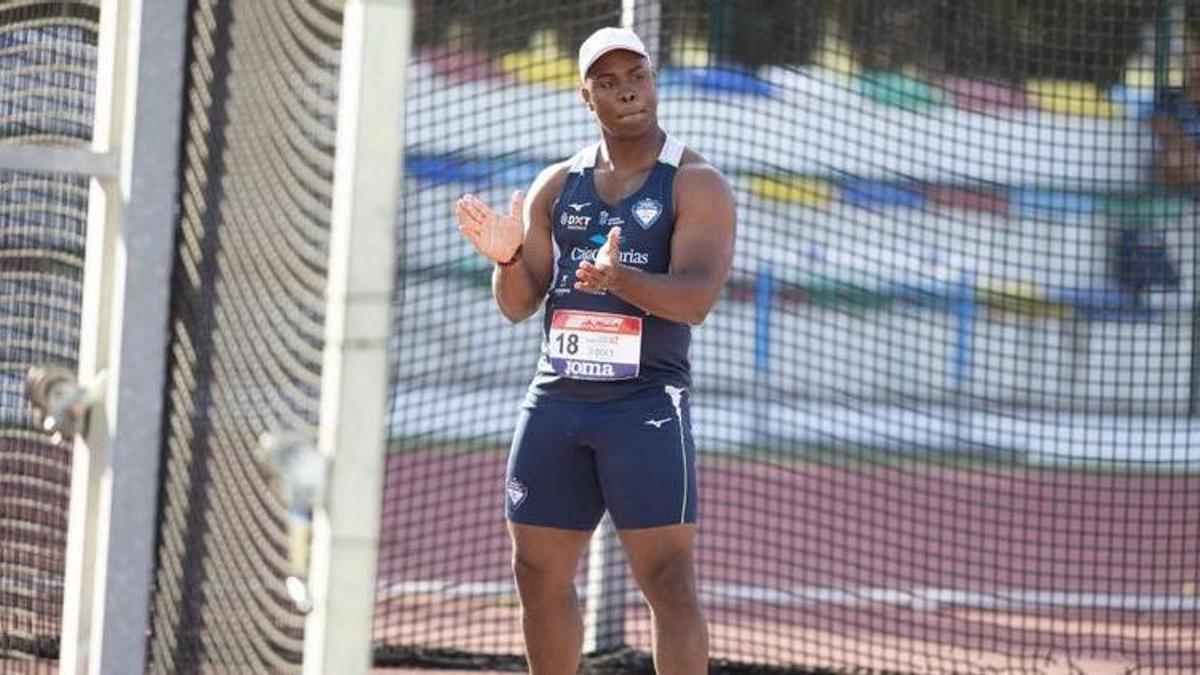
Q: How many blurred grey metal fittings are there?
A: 2